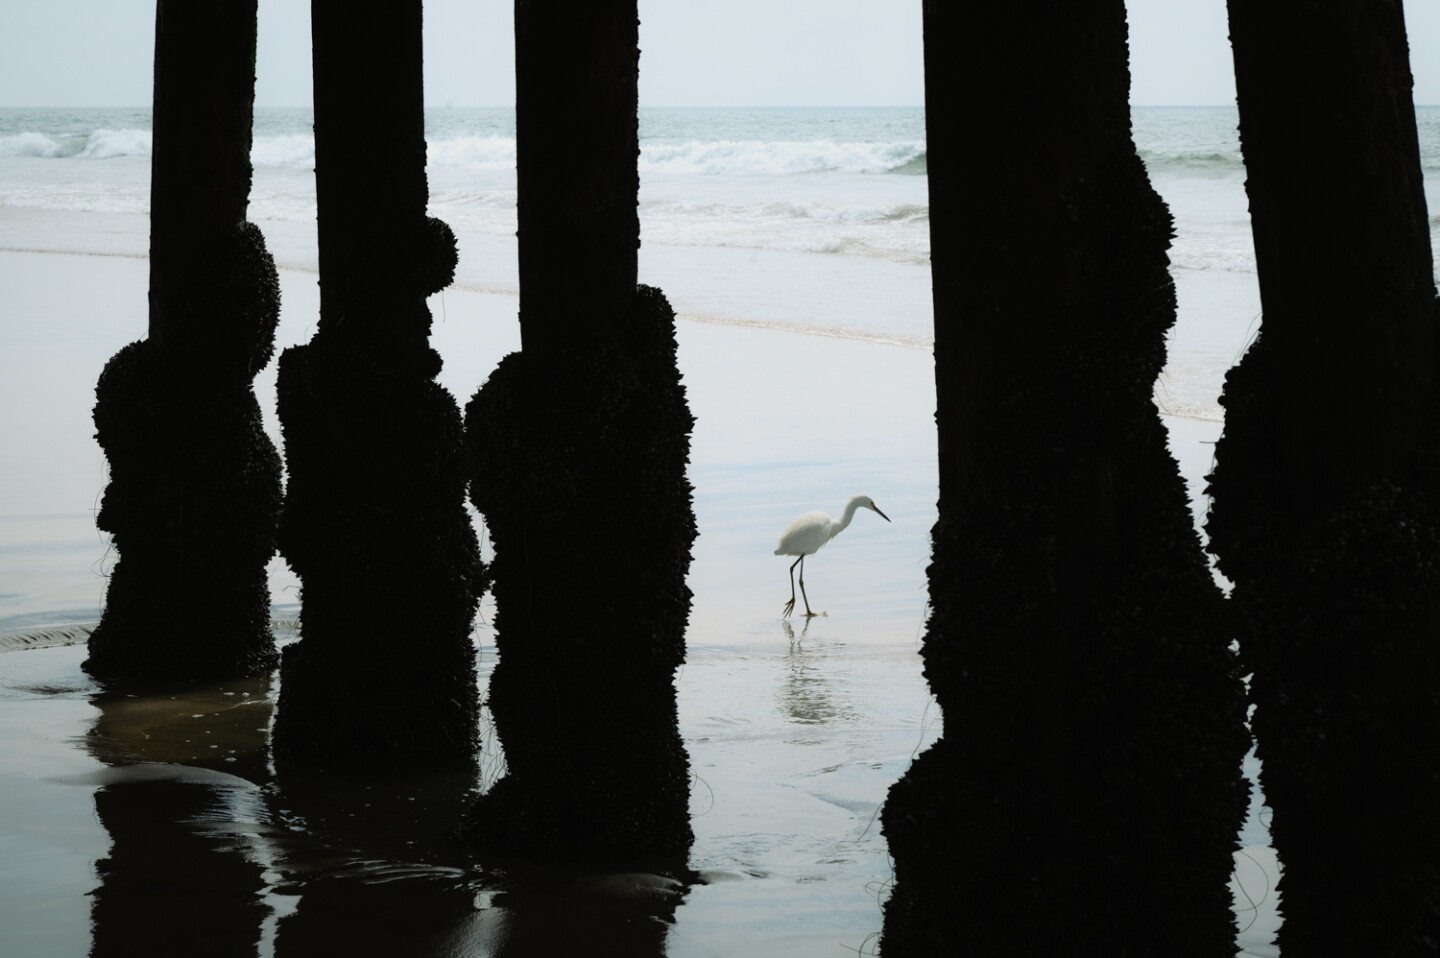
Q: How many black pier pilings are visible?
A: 5